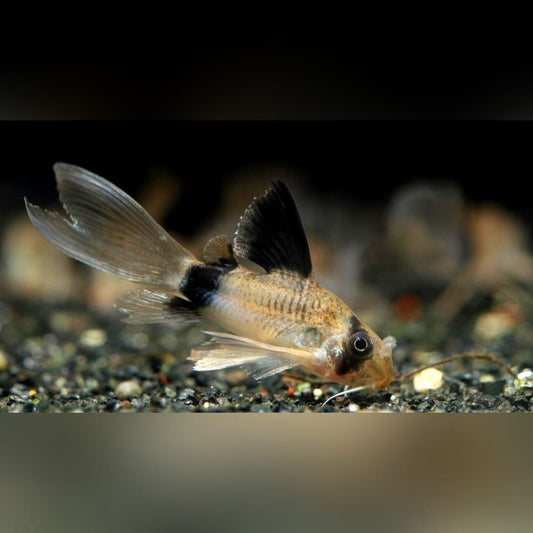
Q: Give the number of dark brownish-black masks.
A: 1